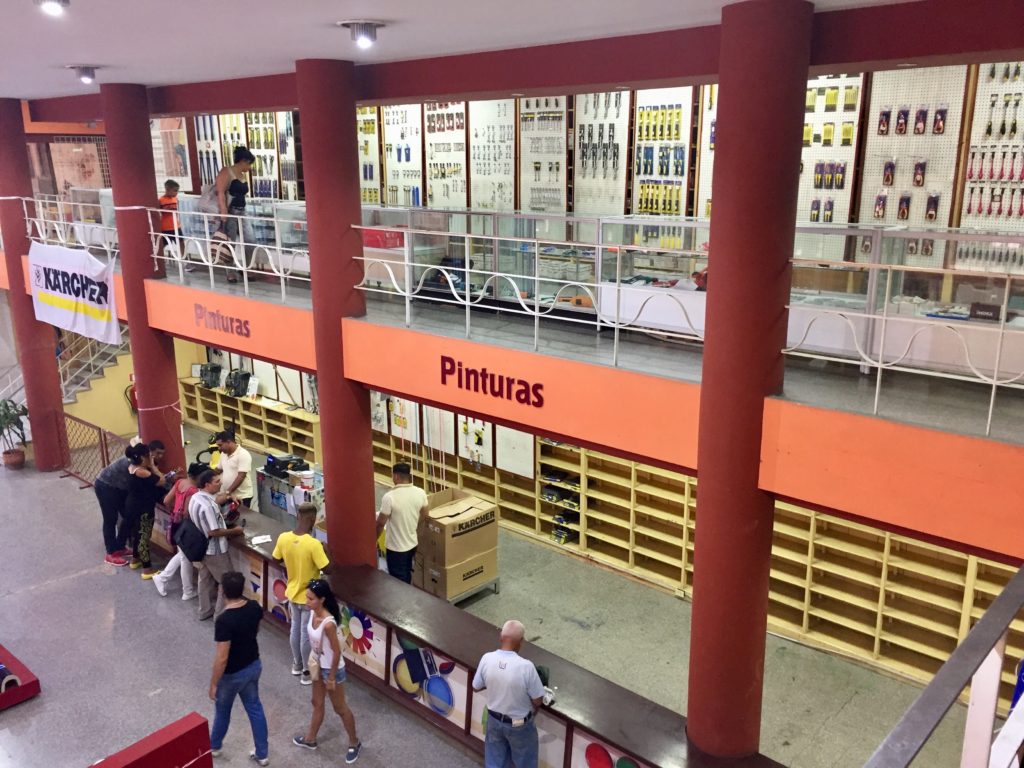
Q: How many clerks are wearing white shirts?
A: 2